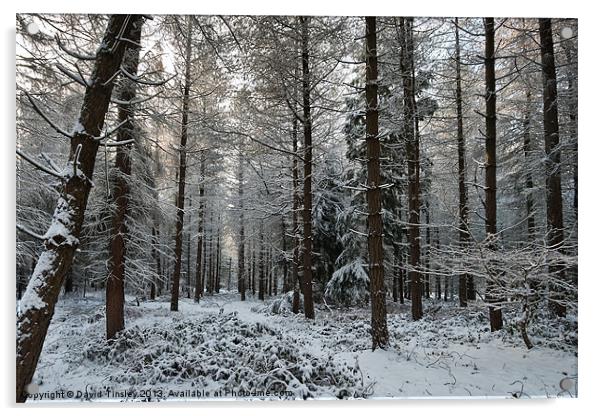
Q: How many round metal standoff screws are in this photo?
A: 4